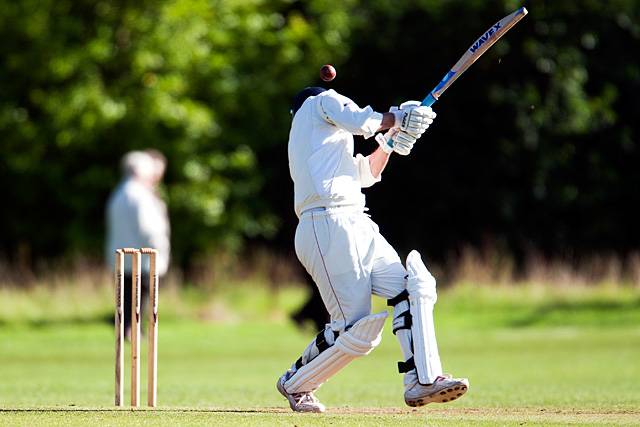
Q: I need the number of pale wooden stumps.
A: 3